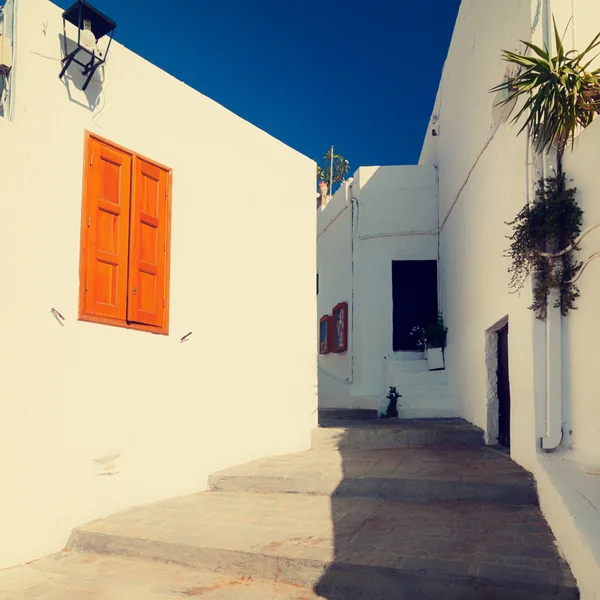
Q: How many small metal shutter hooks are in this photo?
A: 2